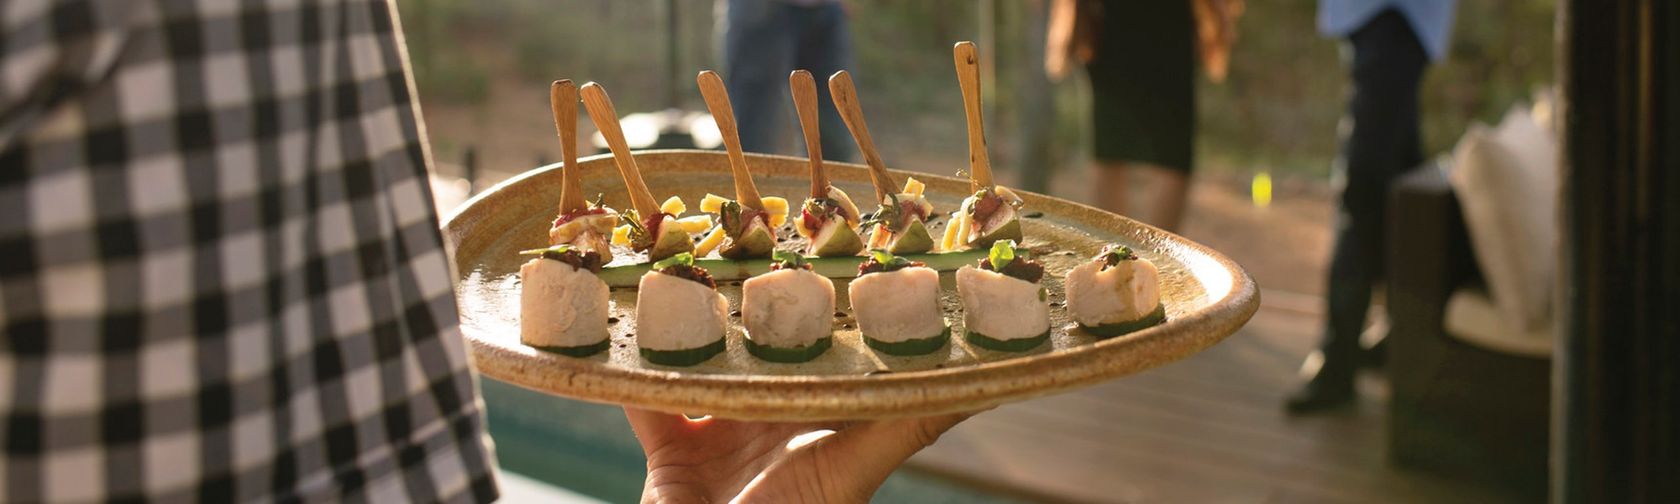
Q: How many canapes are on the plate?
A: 12